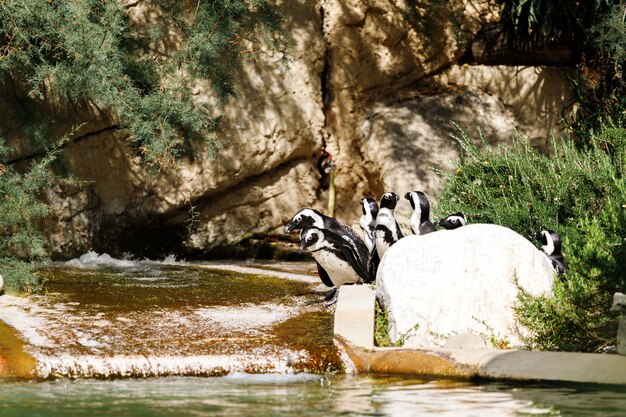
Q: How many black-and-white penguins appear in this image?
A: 7